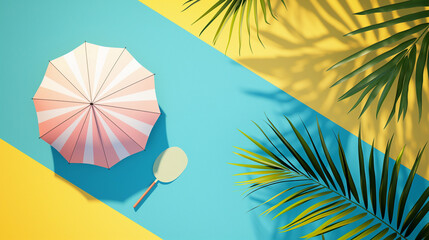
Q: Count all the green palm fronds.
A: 3